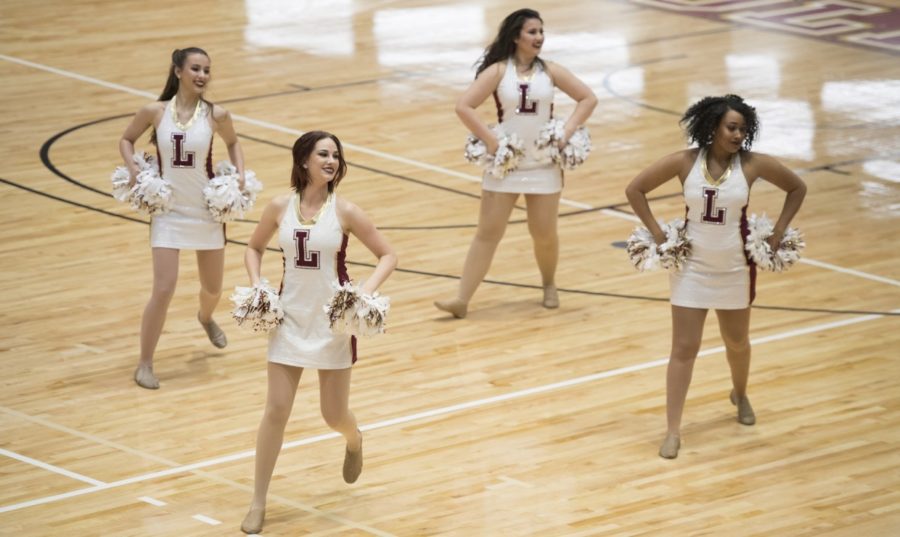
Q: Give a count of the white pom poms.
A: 8